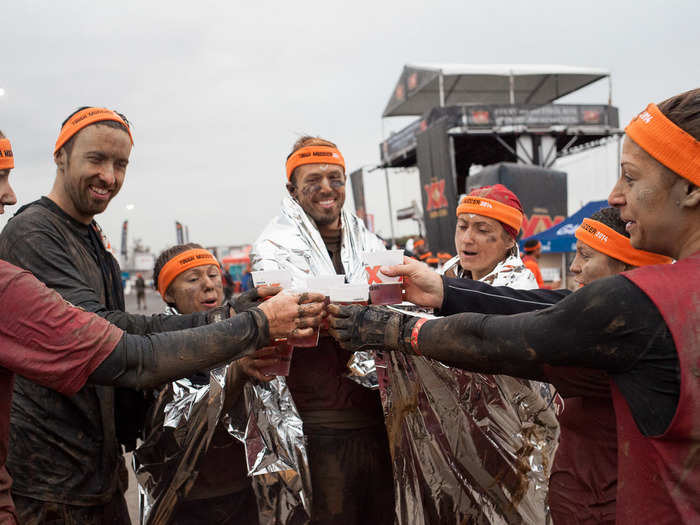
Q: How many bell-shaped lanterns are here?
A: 0